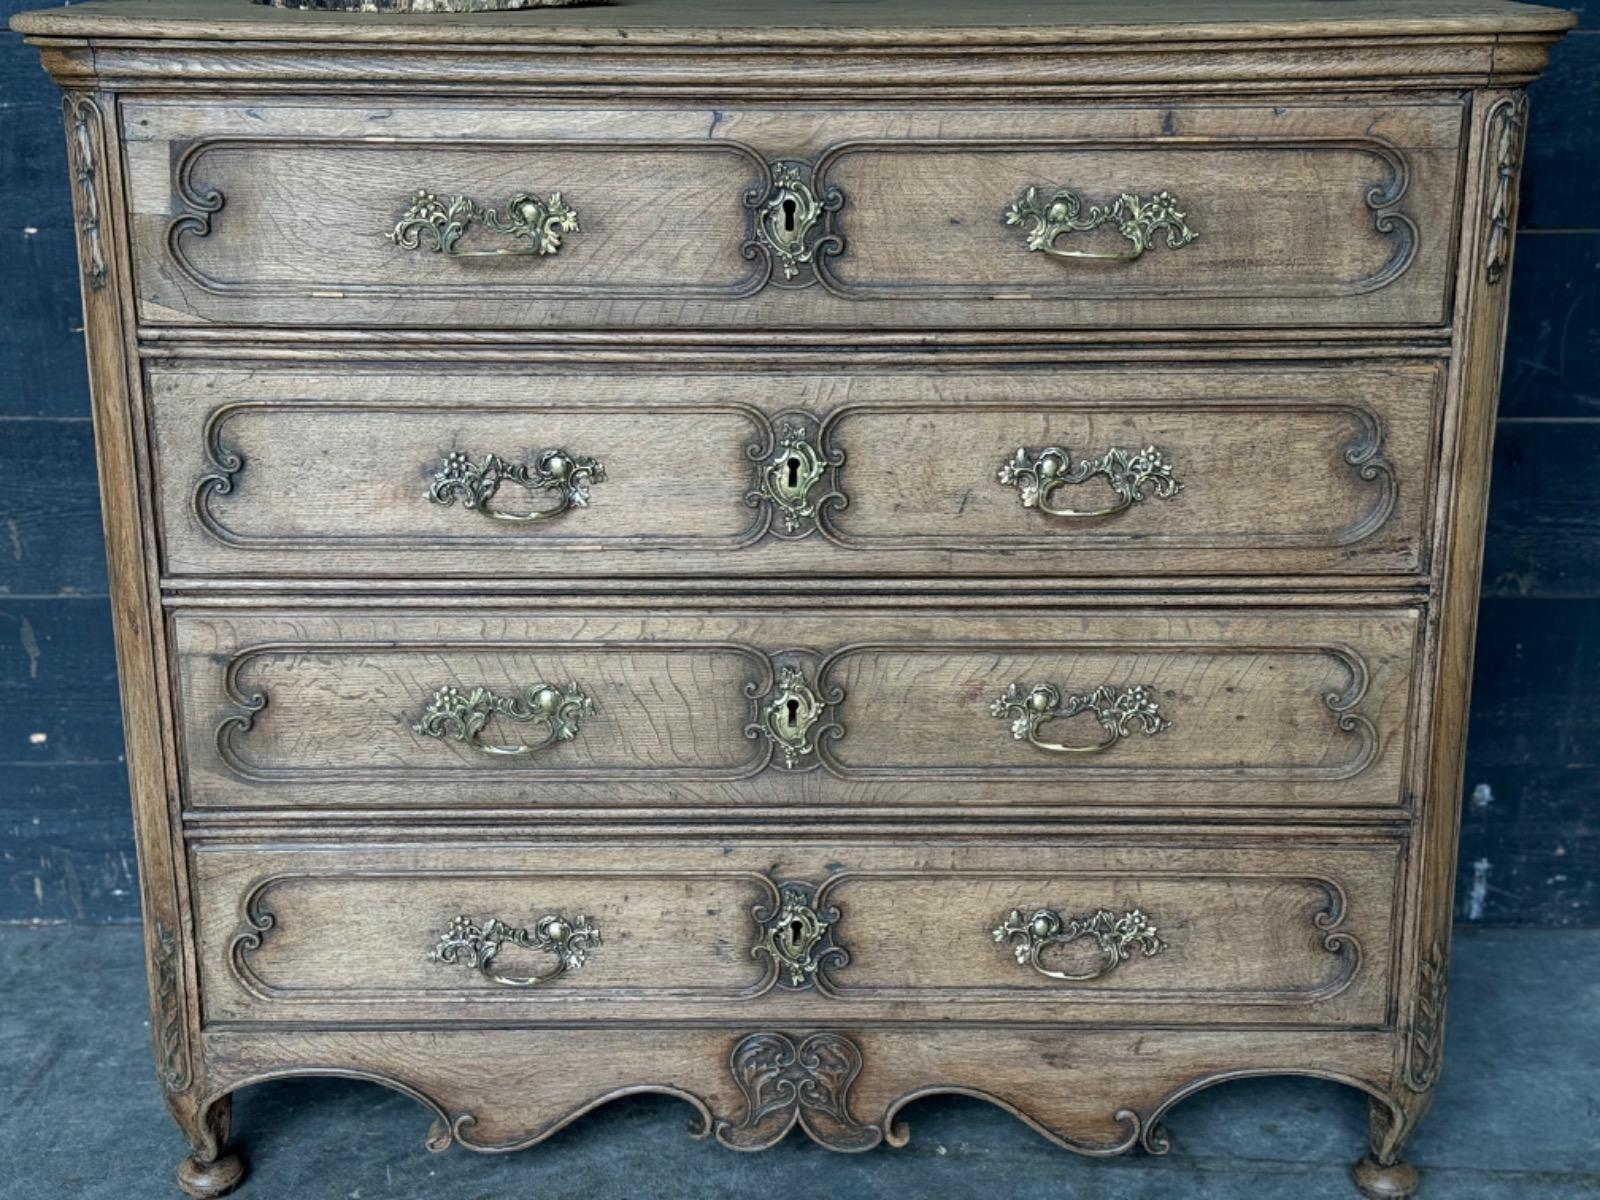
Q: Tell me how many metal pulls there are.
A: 8